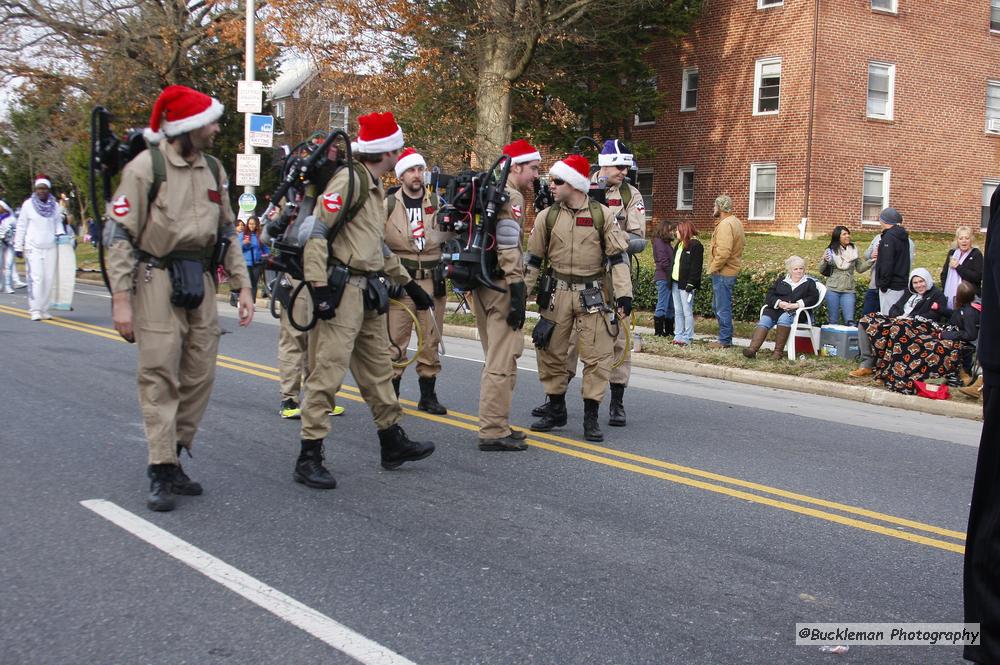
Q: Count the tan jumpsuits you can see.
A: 7